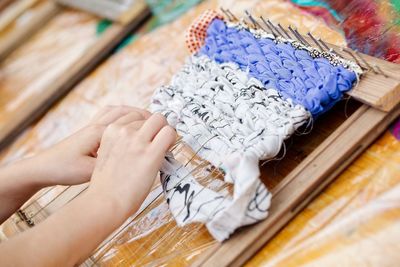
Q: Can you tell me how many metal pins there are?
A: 14